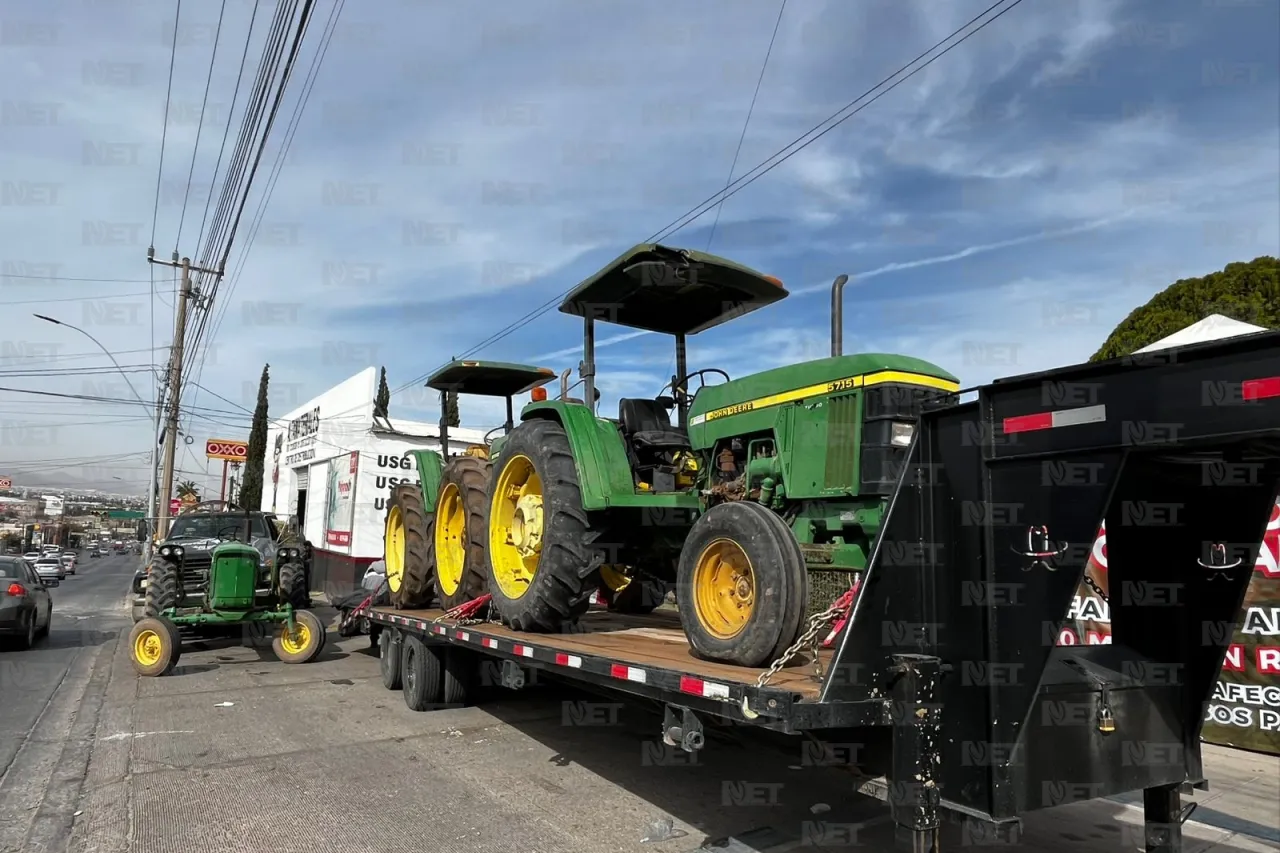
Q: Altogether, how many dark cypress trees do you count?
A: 3